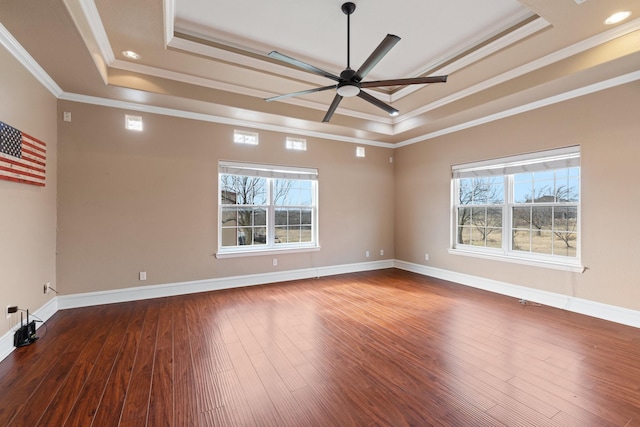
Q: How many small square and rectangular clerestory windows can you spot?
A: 4